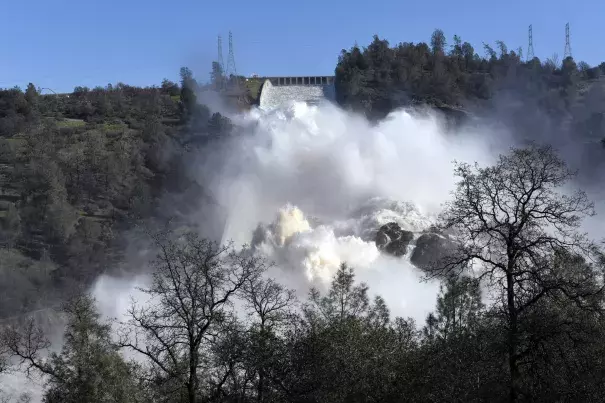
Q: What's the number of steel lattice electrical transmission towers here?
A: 4